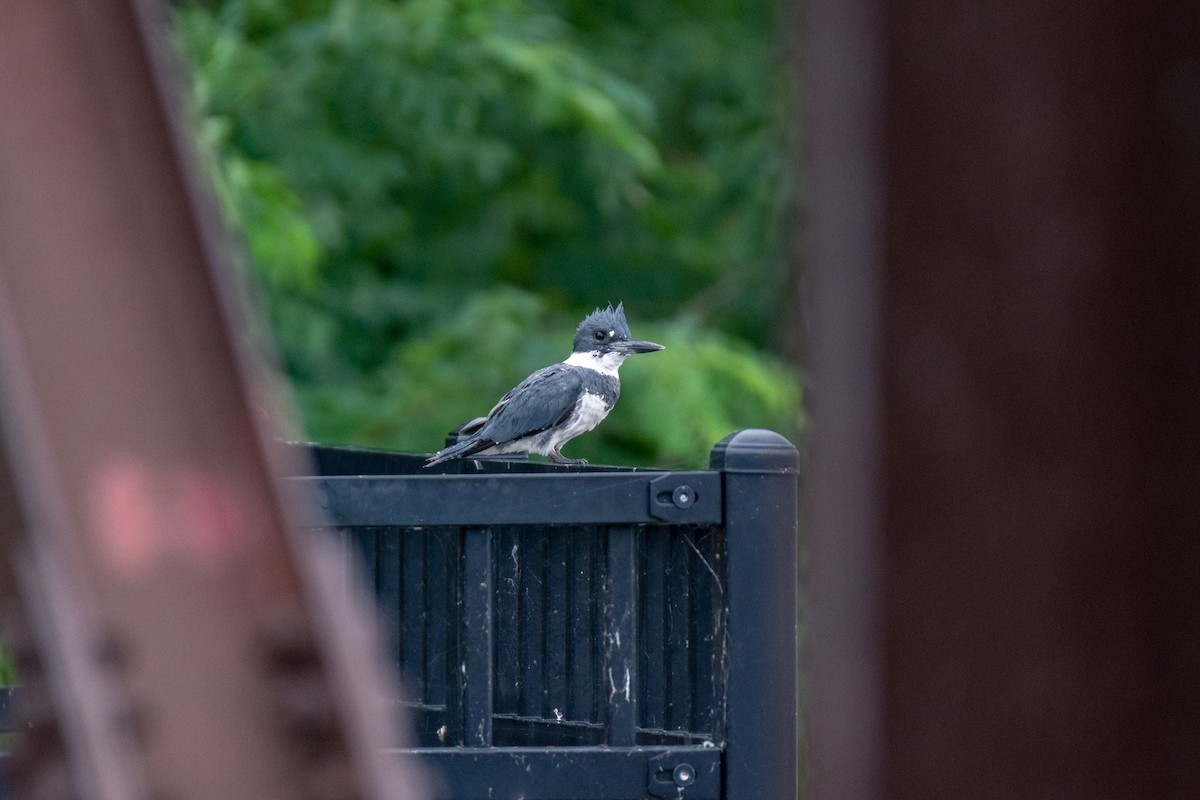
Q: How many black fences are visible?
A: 1